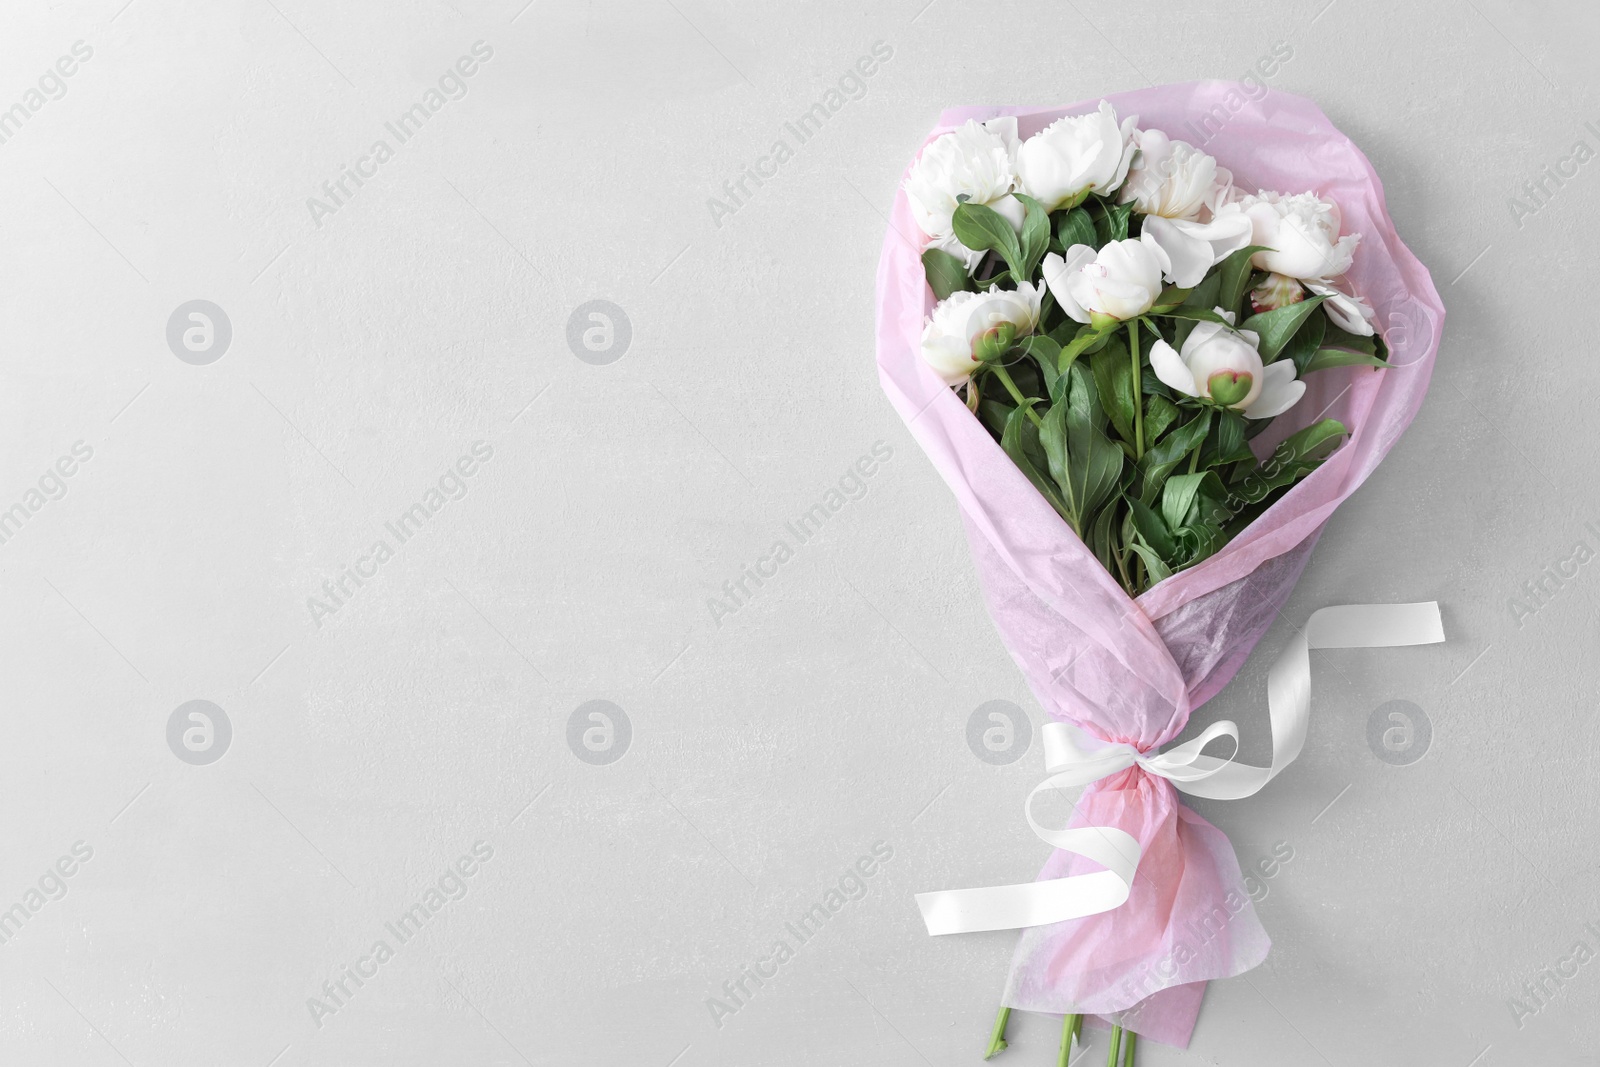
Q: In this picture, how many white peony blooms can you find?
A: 7